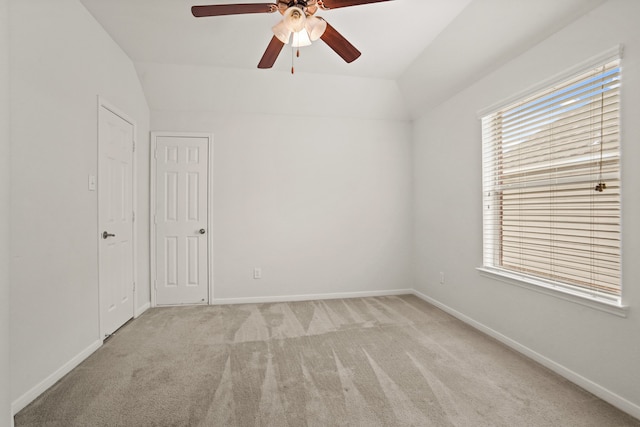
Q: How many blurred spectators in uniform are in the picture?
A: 0